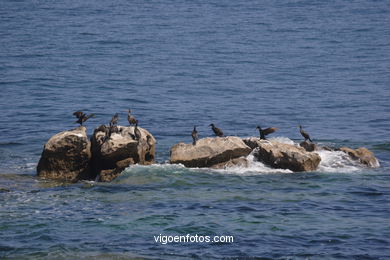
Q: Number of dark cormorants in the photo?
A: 9